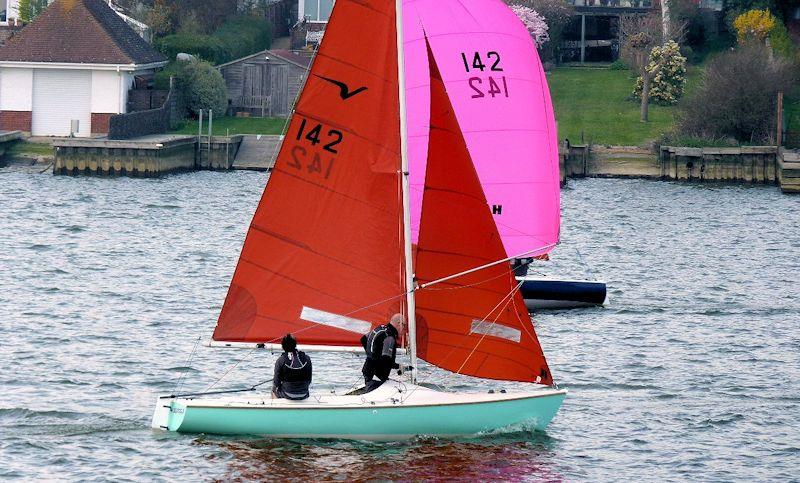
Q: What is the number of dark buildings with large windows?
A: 1